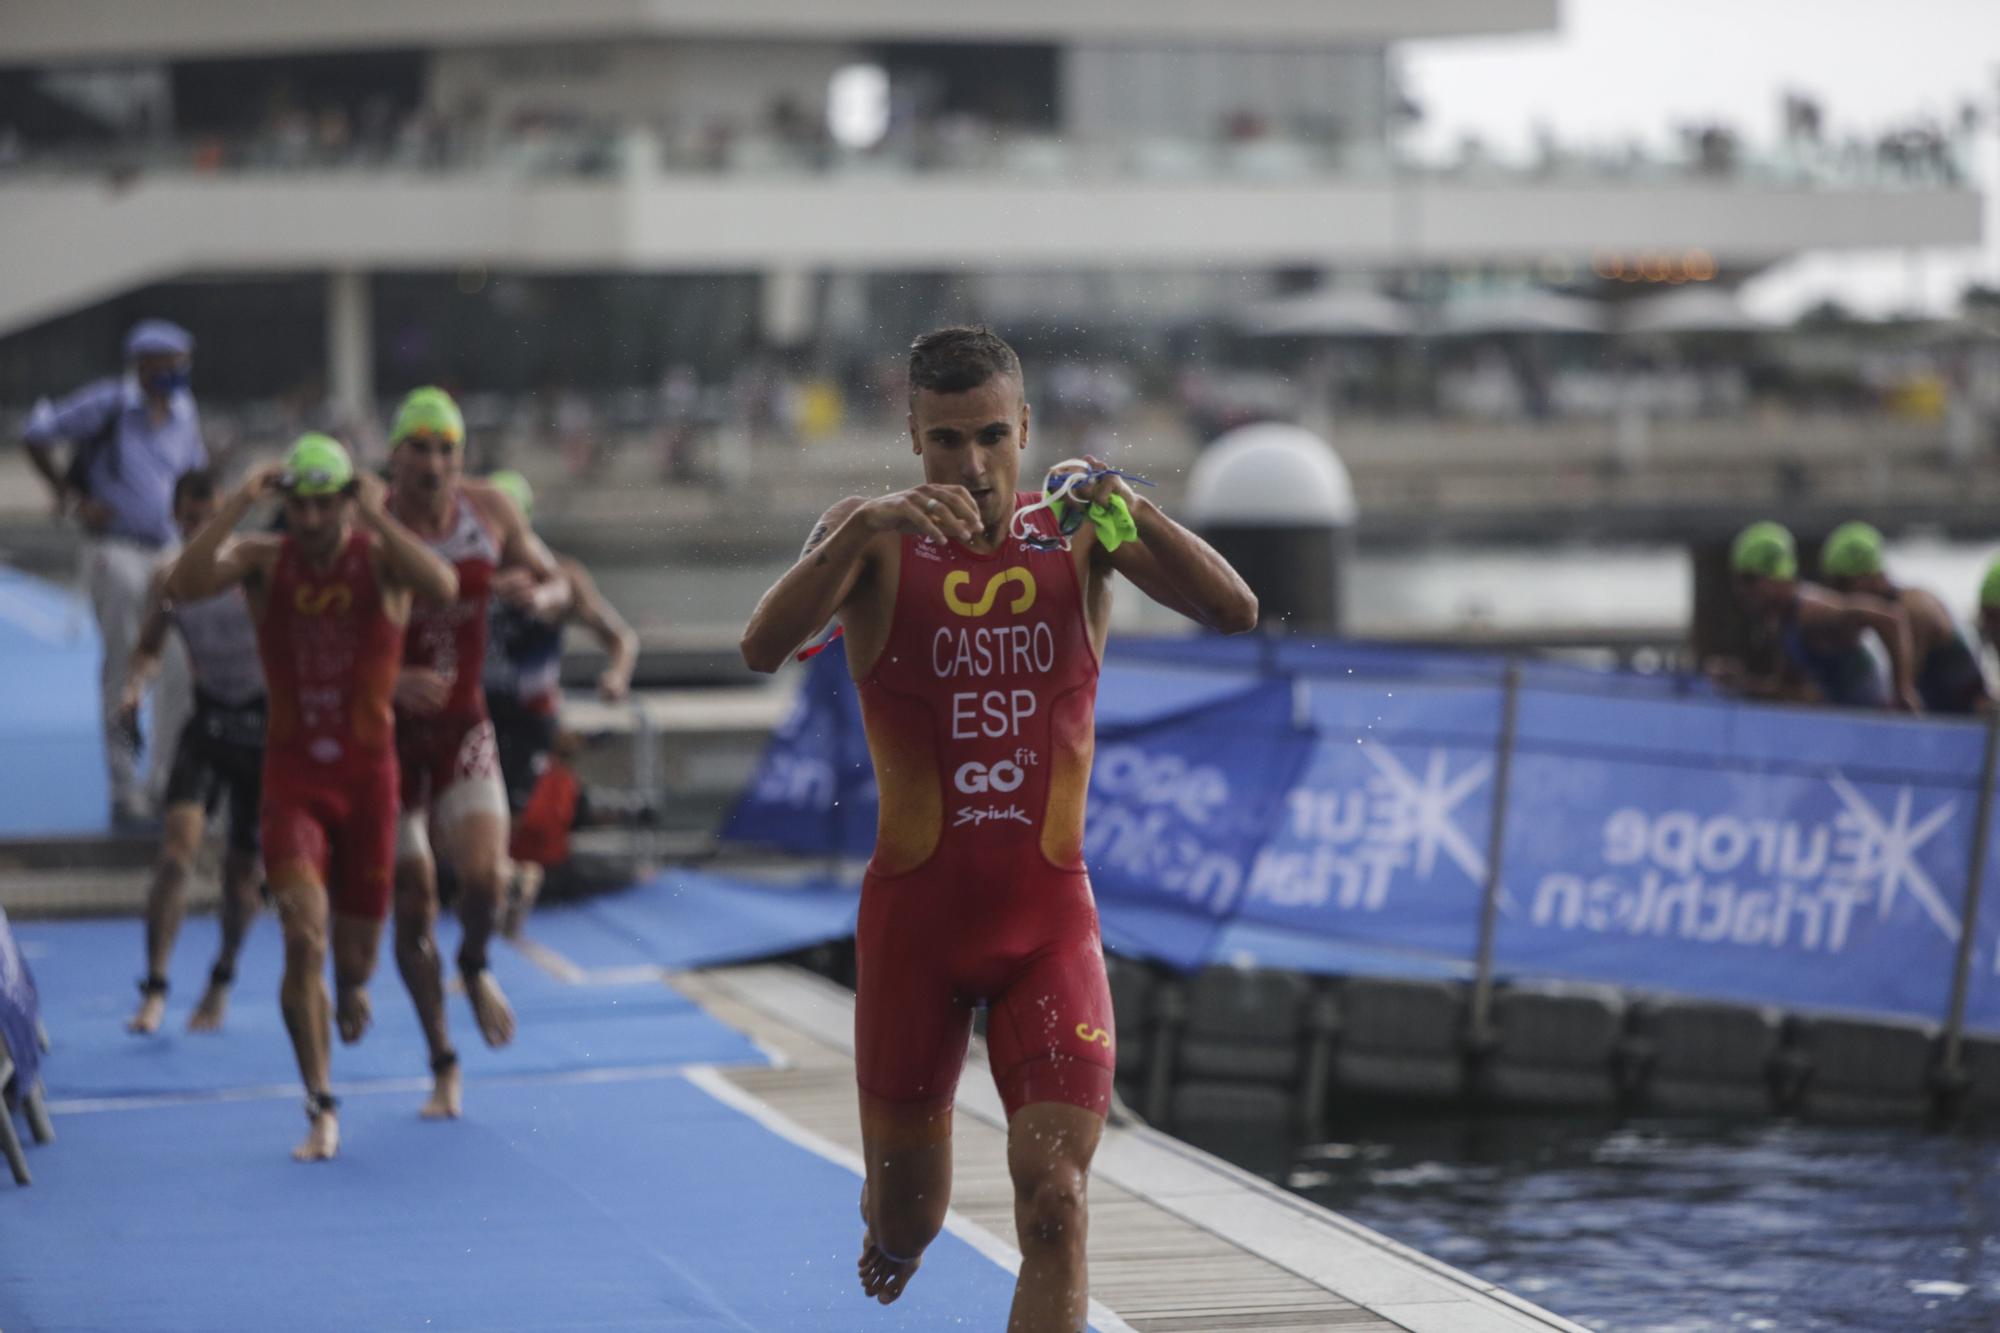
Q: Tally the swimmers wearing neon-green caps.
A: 6